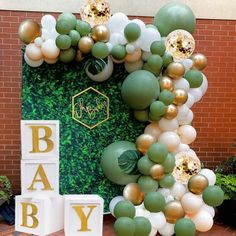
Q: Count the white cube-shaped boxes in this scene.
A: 4